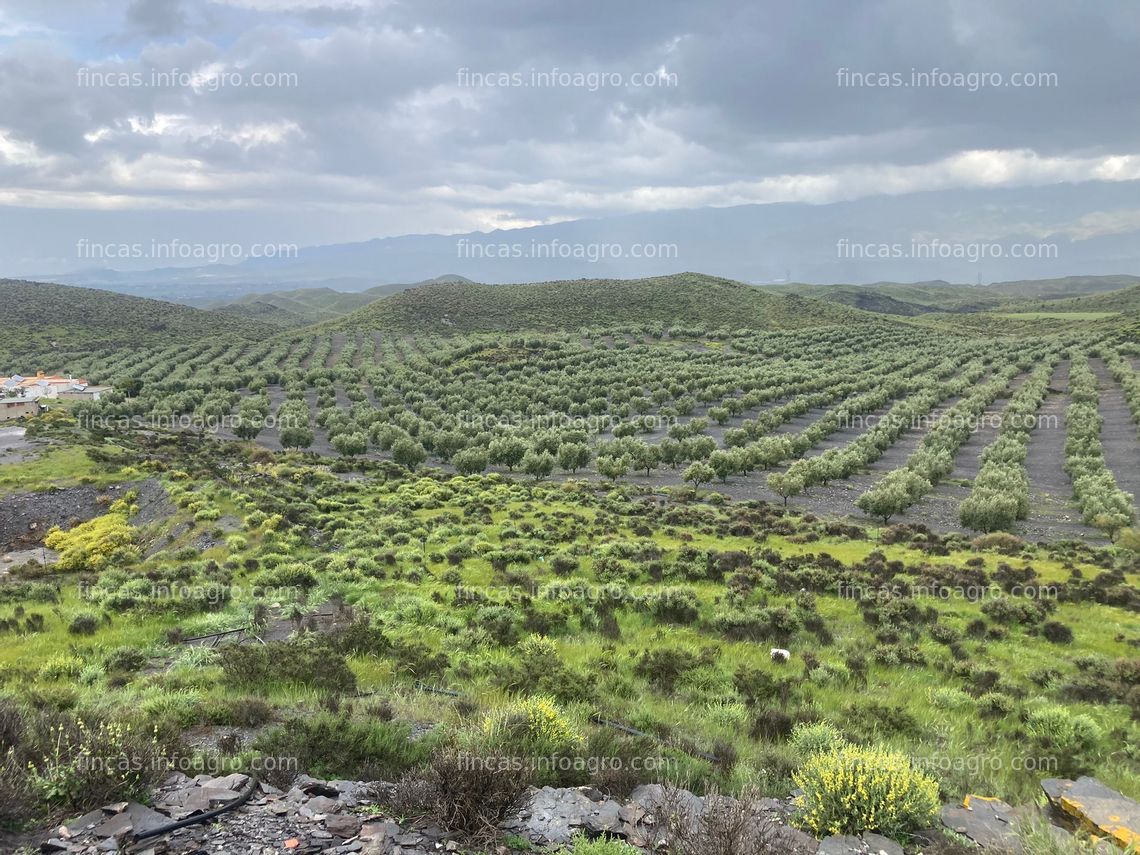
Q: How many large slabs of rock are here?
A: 2